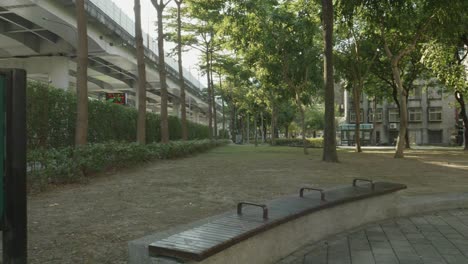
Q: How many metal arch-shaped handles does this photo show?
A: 3